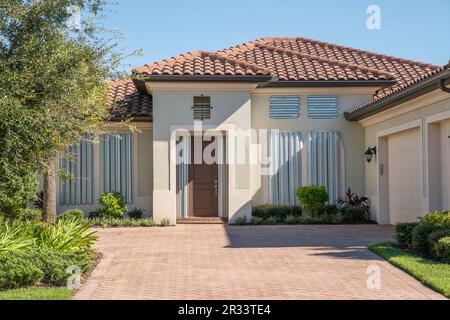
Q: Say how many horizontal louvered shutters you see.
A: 2